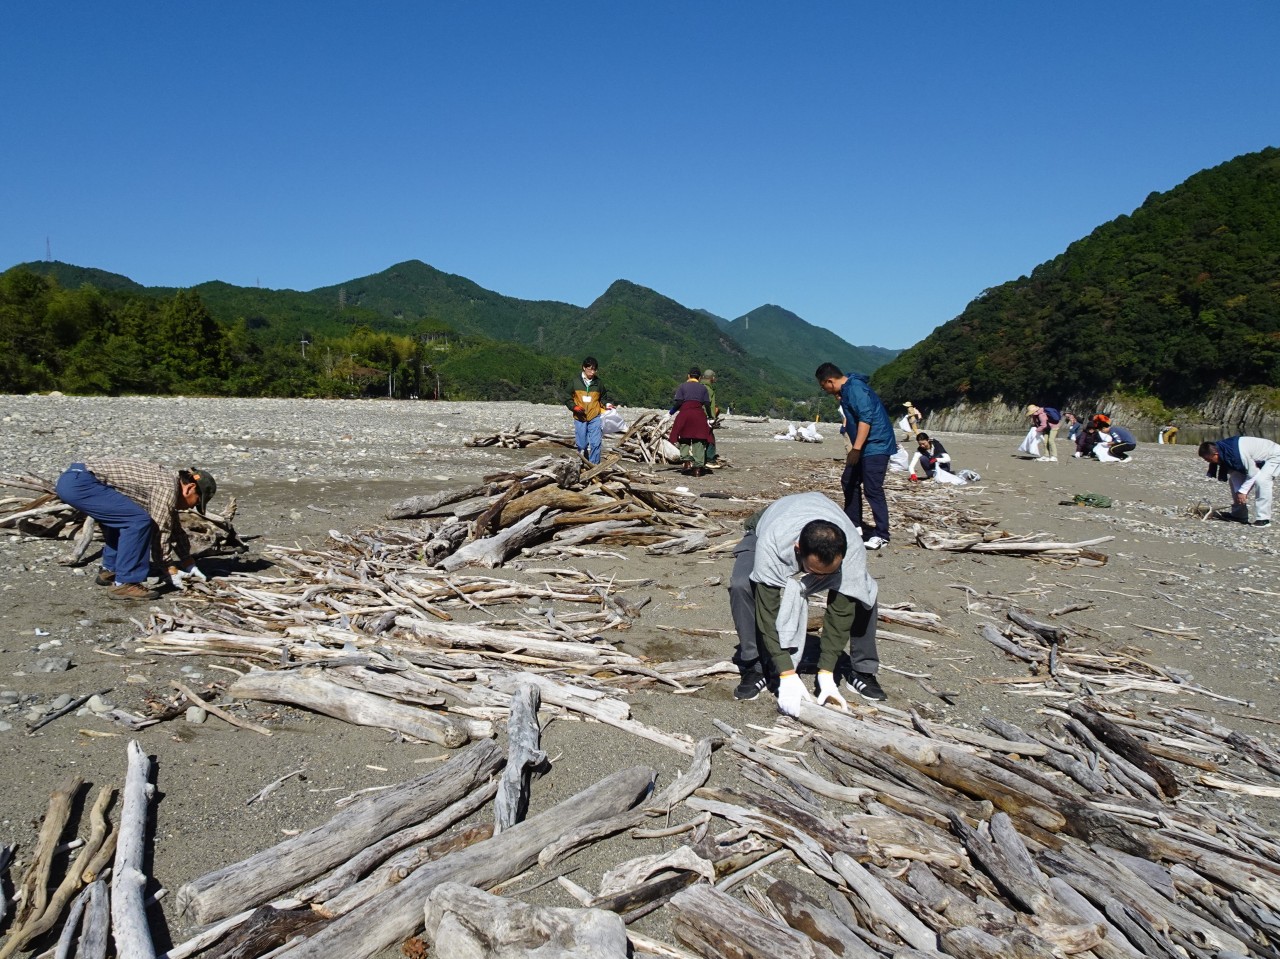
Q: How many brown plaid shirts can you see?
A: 1